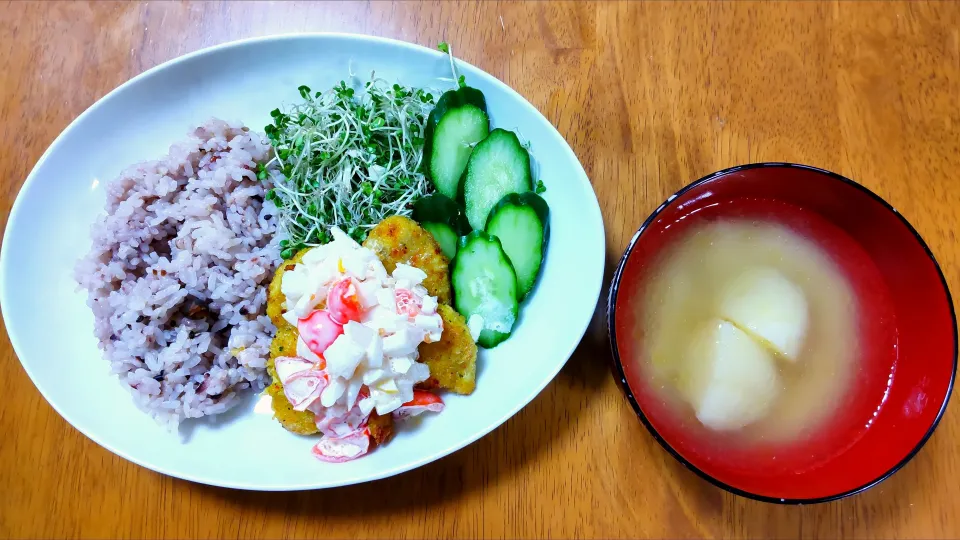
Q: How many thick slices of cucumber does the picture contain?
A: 5